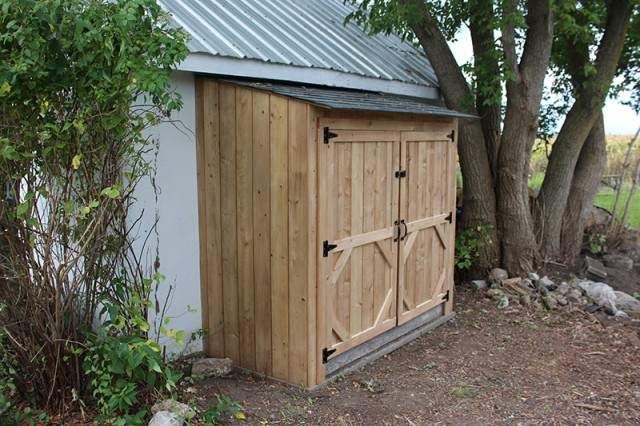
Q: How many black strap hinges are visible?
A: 6